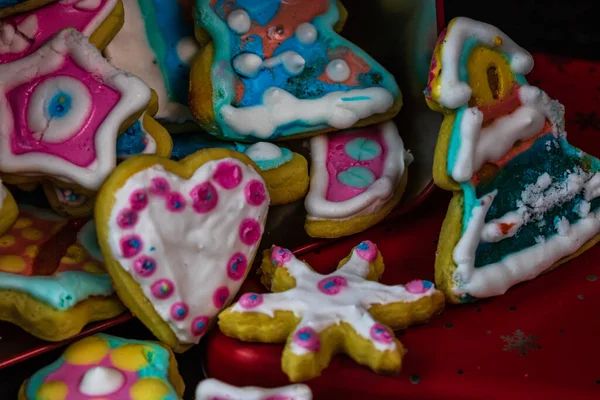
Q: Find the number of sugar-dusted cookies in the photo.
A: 1